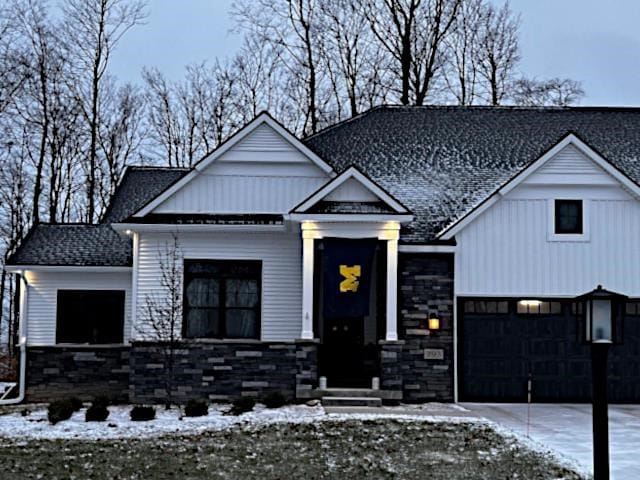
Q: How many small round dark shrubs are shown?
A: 6